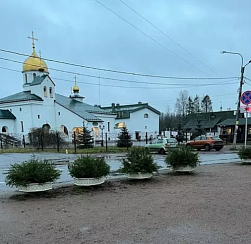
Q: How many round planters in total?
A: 5